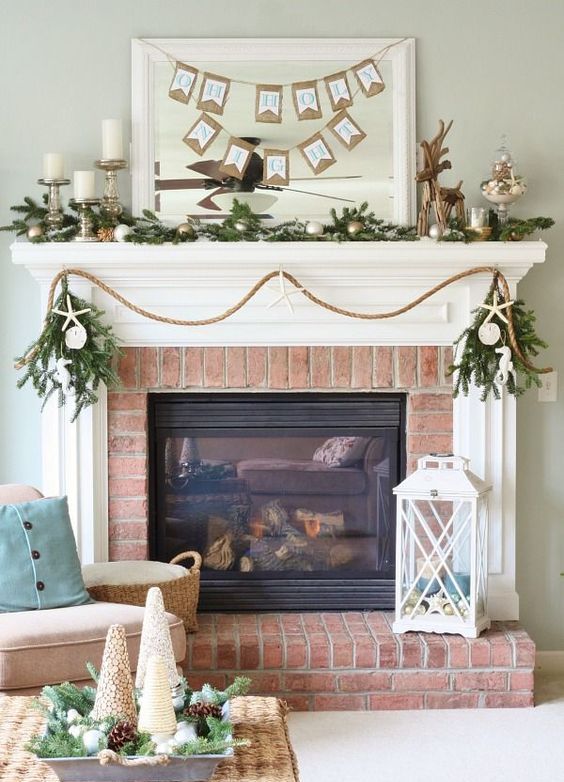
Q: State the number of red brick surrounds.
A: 1